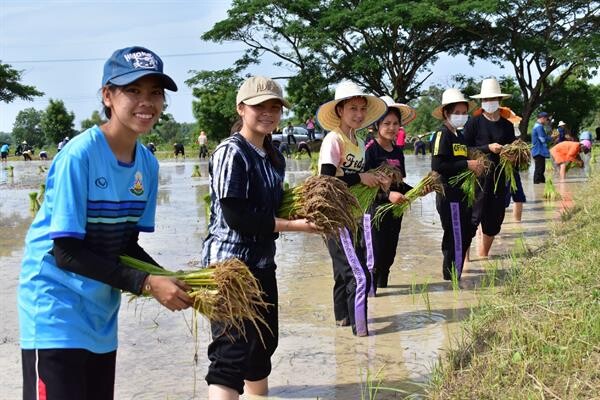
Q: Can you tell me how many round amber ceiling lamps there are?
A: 0